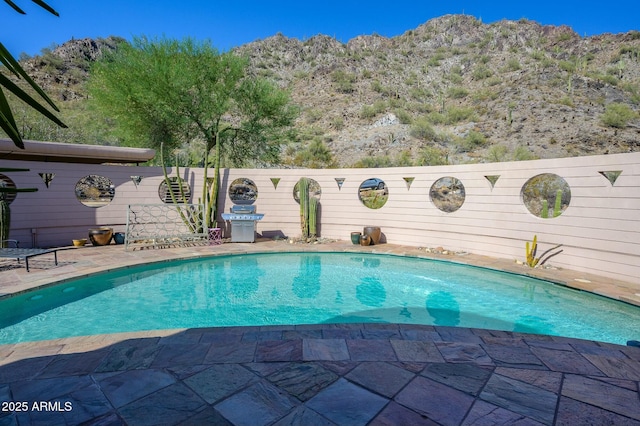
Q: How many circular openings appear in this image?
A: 8